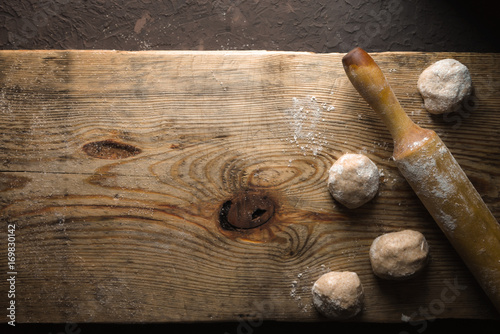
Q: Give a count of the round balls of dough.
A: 4